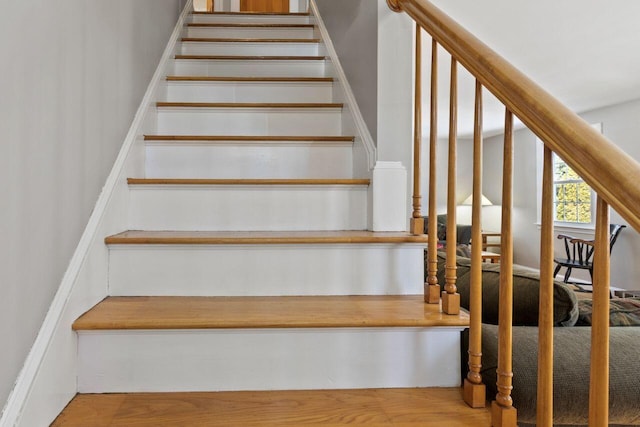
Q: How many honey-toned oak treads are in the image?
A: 11